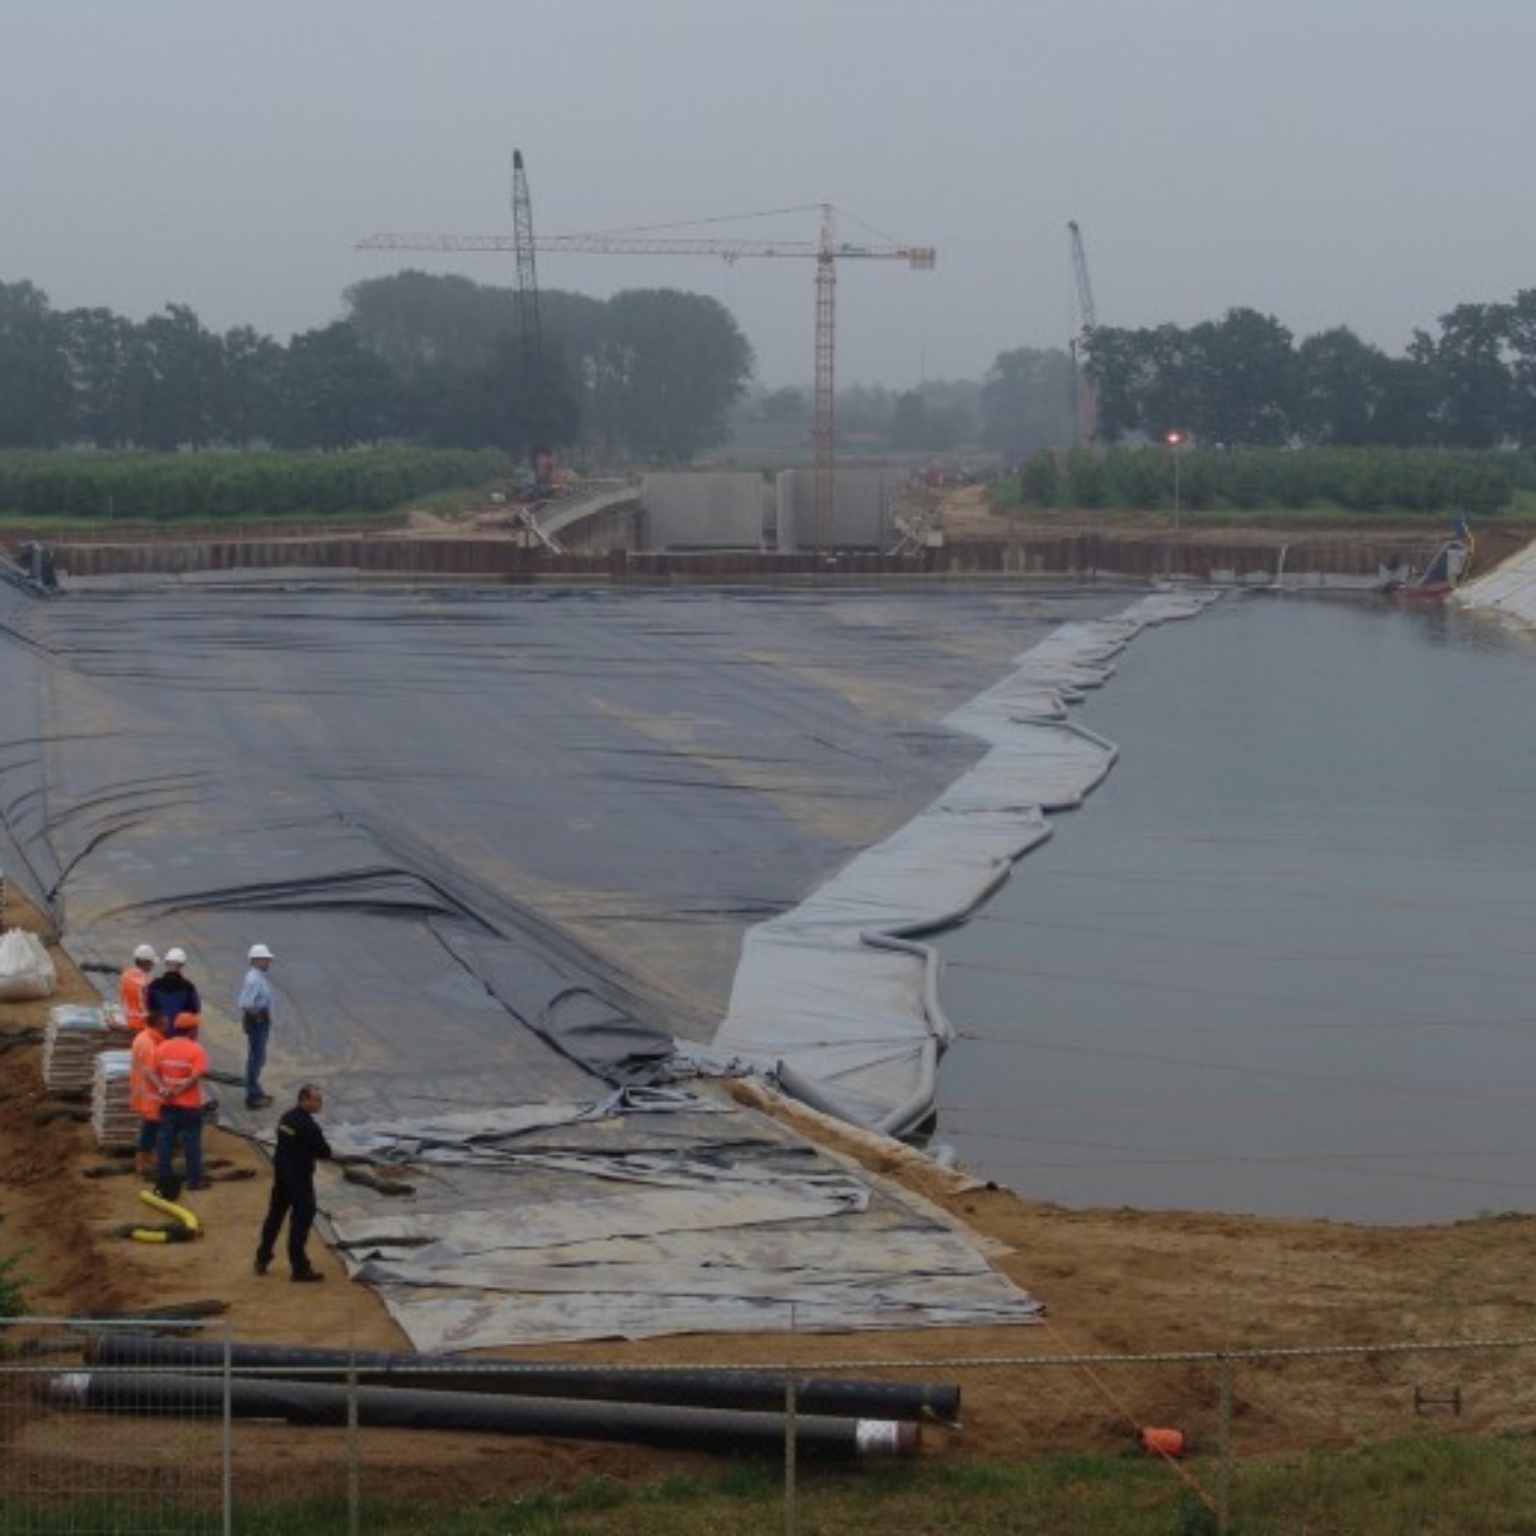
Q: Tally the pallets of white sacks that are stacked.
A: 2